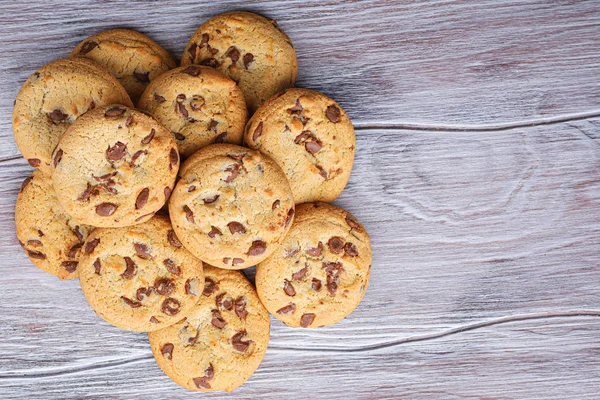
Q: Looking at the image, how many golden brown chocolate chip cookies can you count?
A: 11